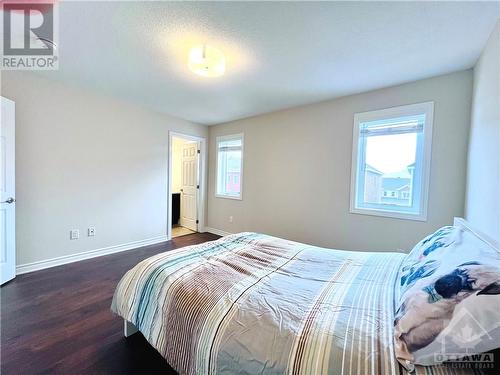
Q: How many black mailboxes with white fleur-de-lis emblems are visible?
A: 0